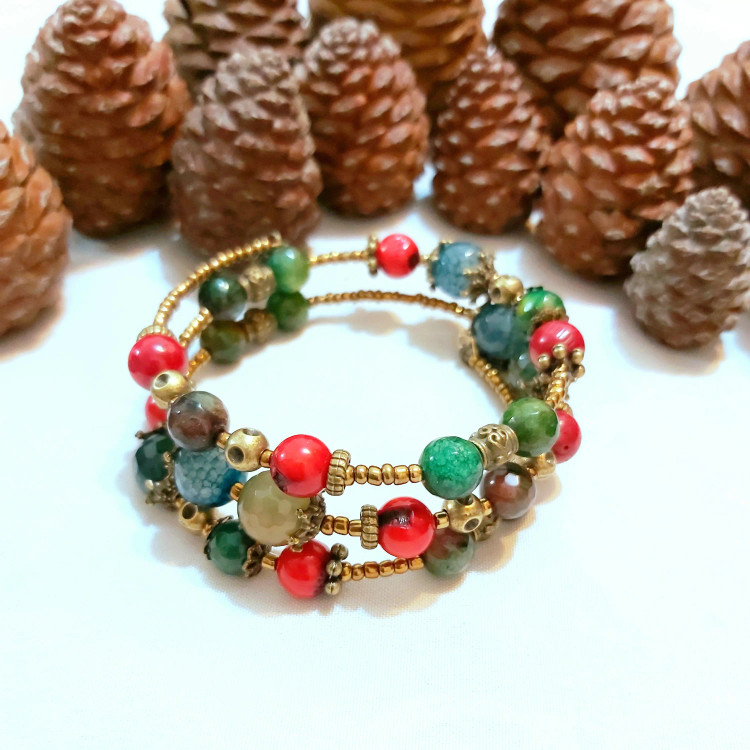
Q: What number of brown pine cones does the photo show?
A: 11